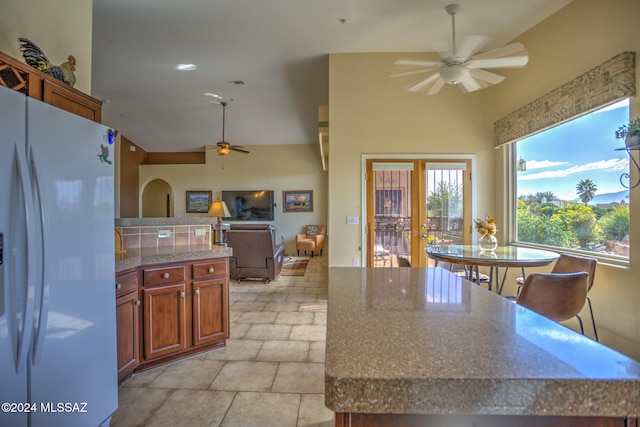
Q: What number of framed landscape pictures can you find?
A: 2